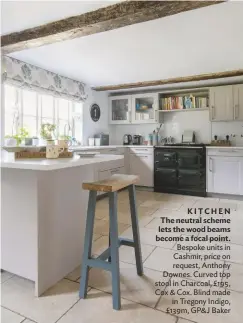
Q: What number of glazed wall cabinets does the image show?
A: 2